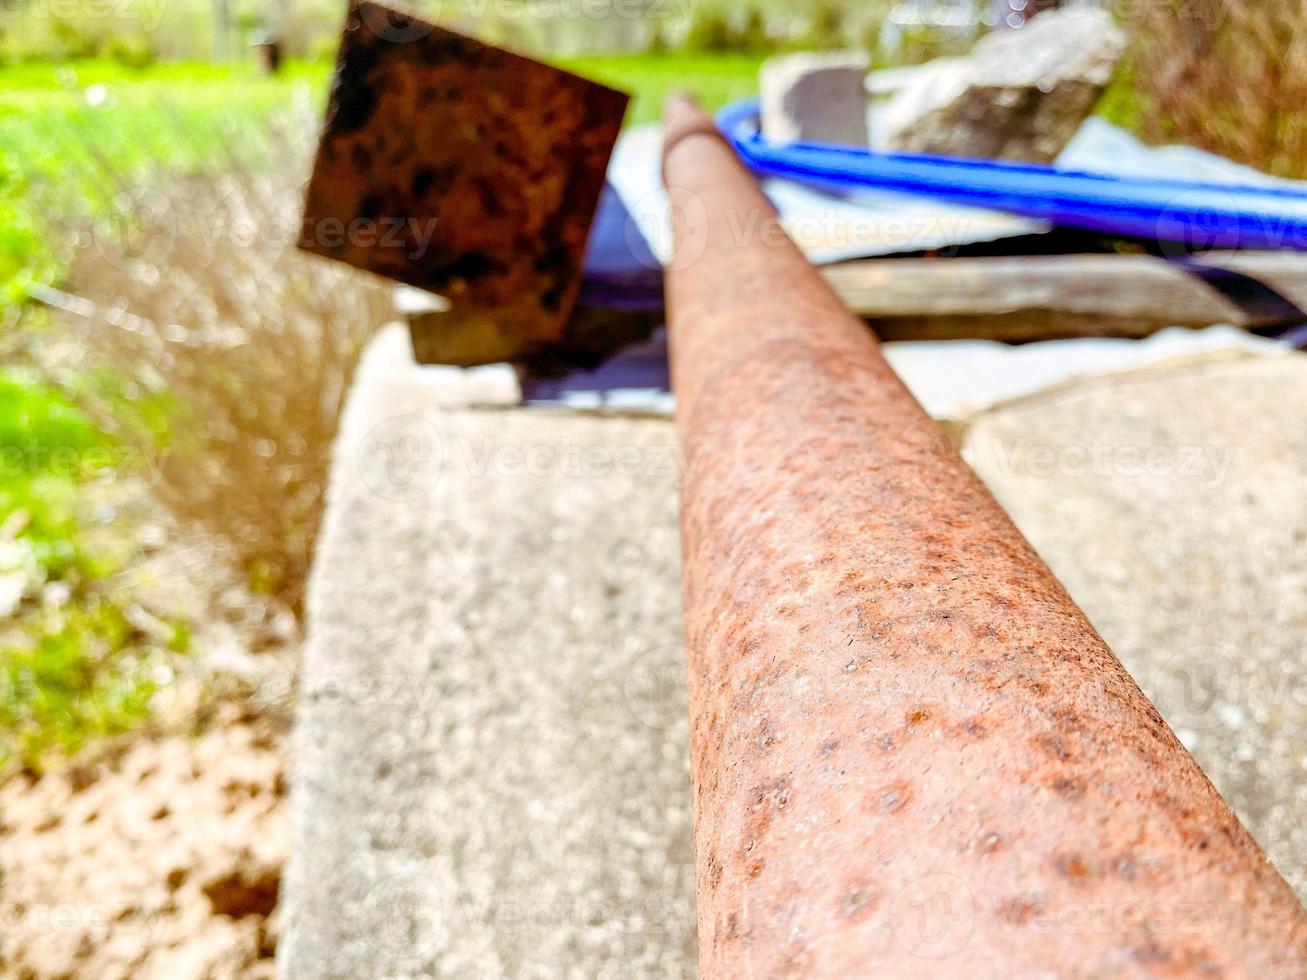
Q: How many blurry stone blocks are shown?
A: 2